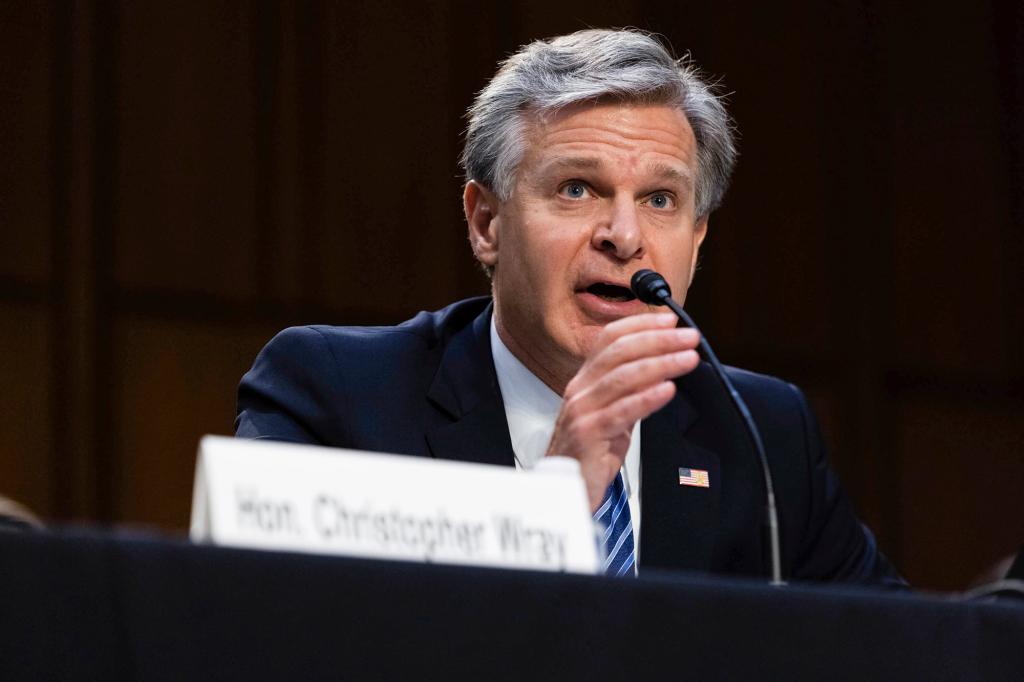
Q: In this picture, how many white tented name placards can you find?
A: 1